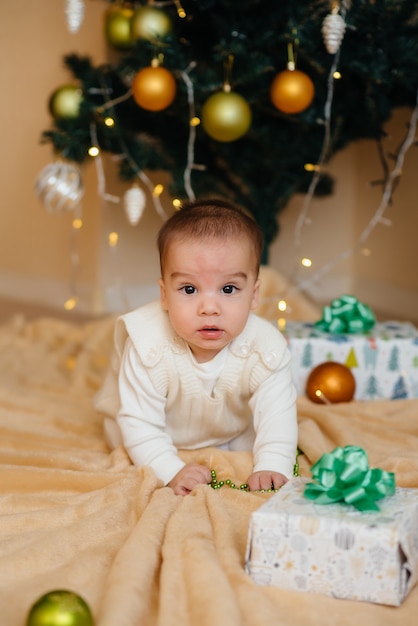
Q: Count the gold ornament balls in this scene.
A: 3